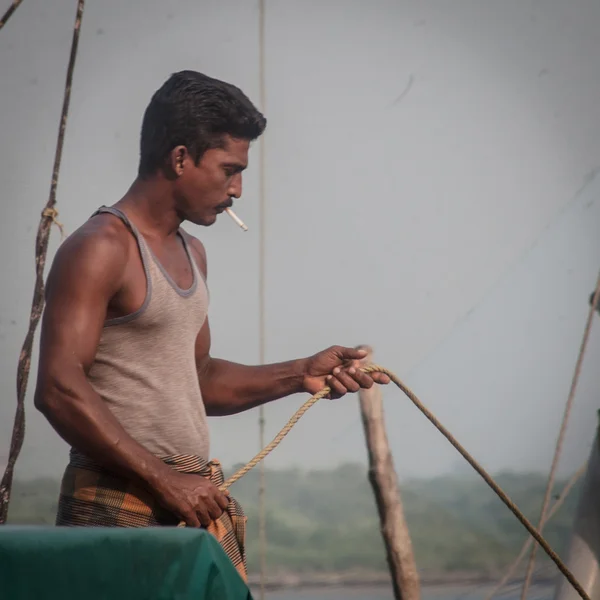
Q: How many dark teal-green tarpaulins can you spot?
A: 1